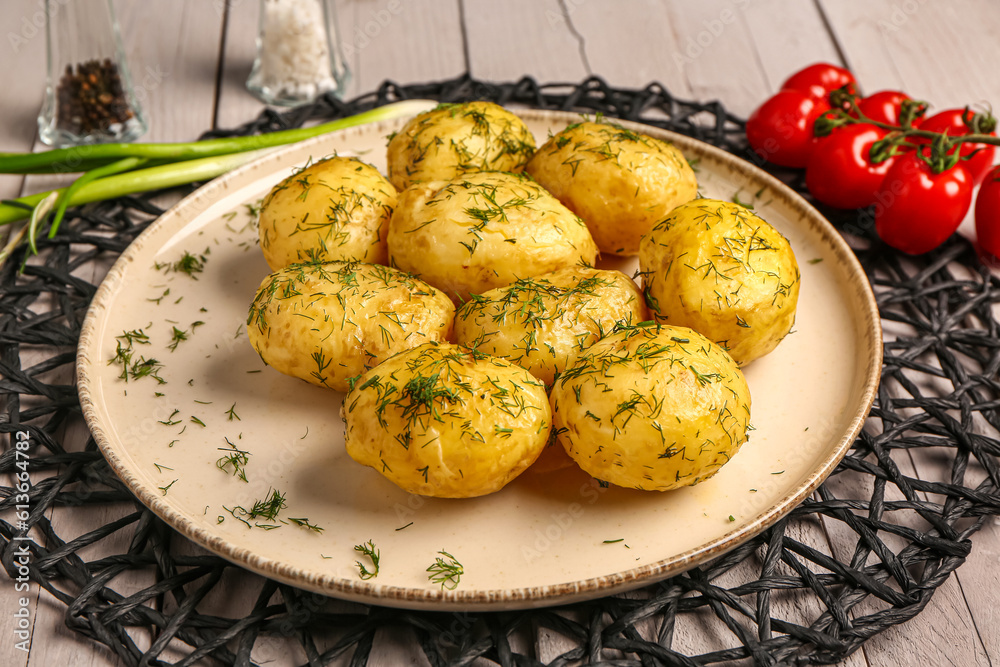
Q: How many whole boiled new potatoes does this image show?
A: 9